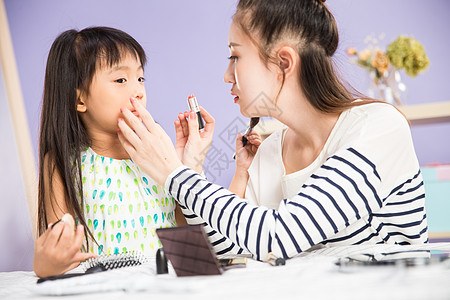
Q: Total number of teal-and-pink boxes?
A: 1